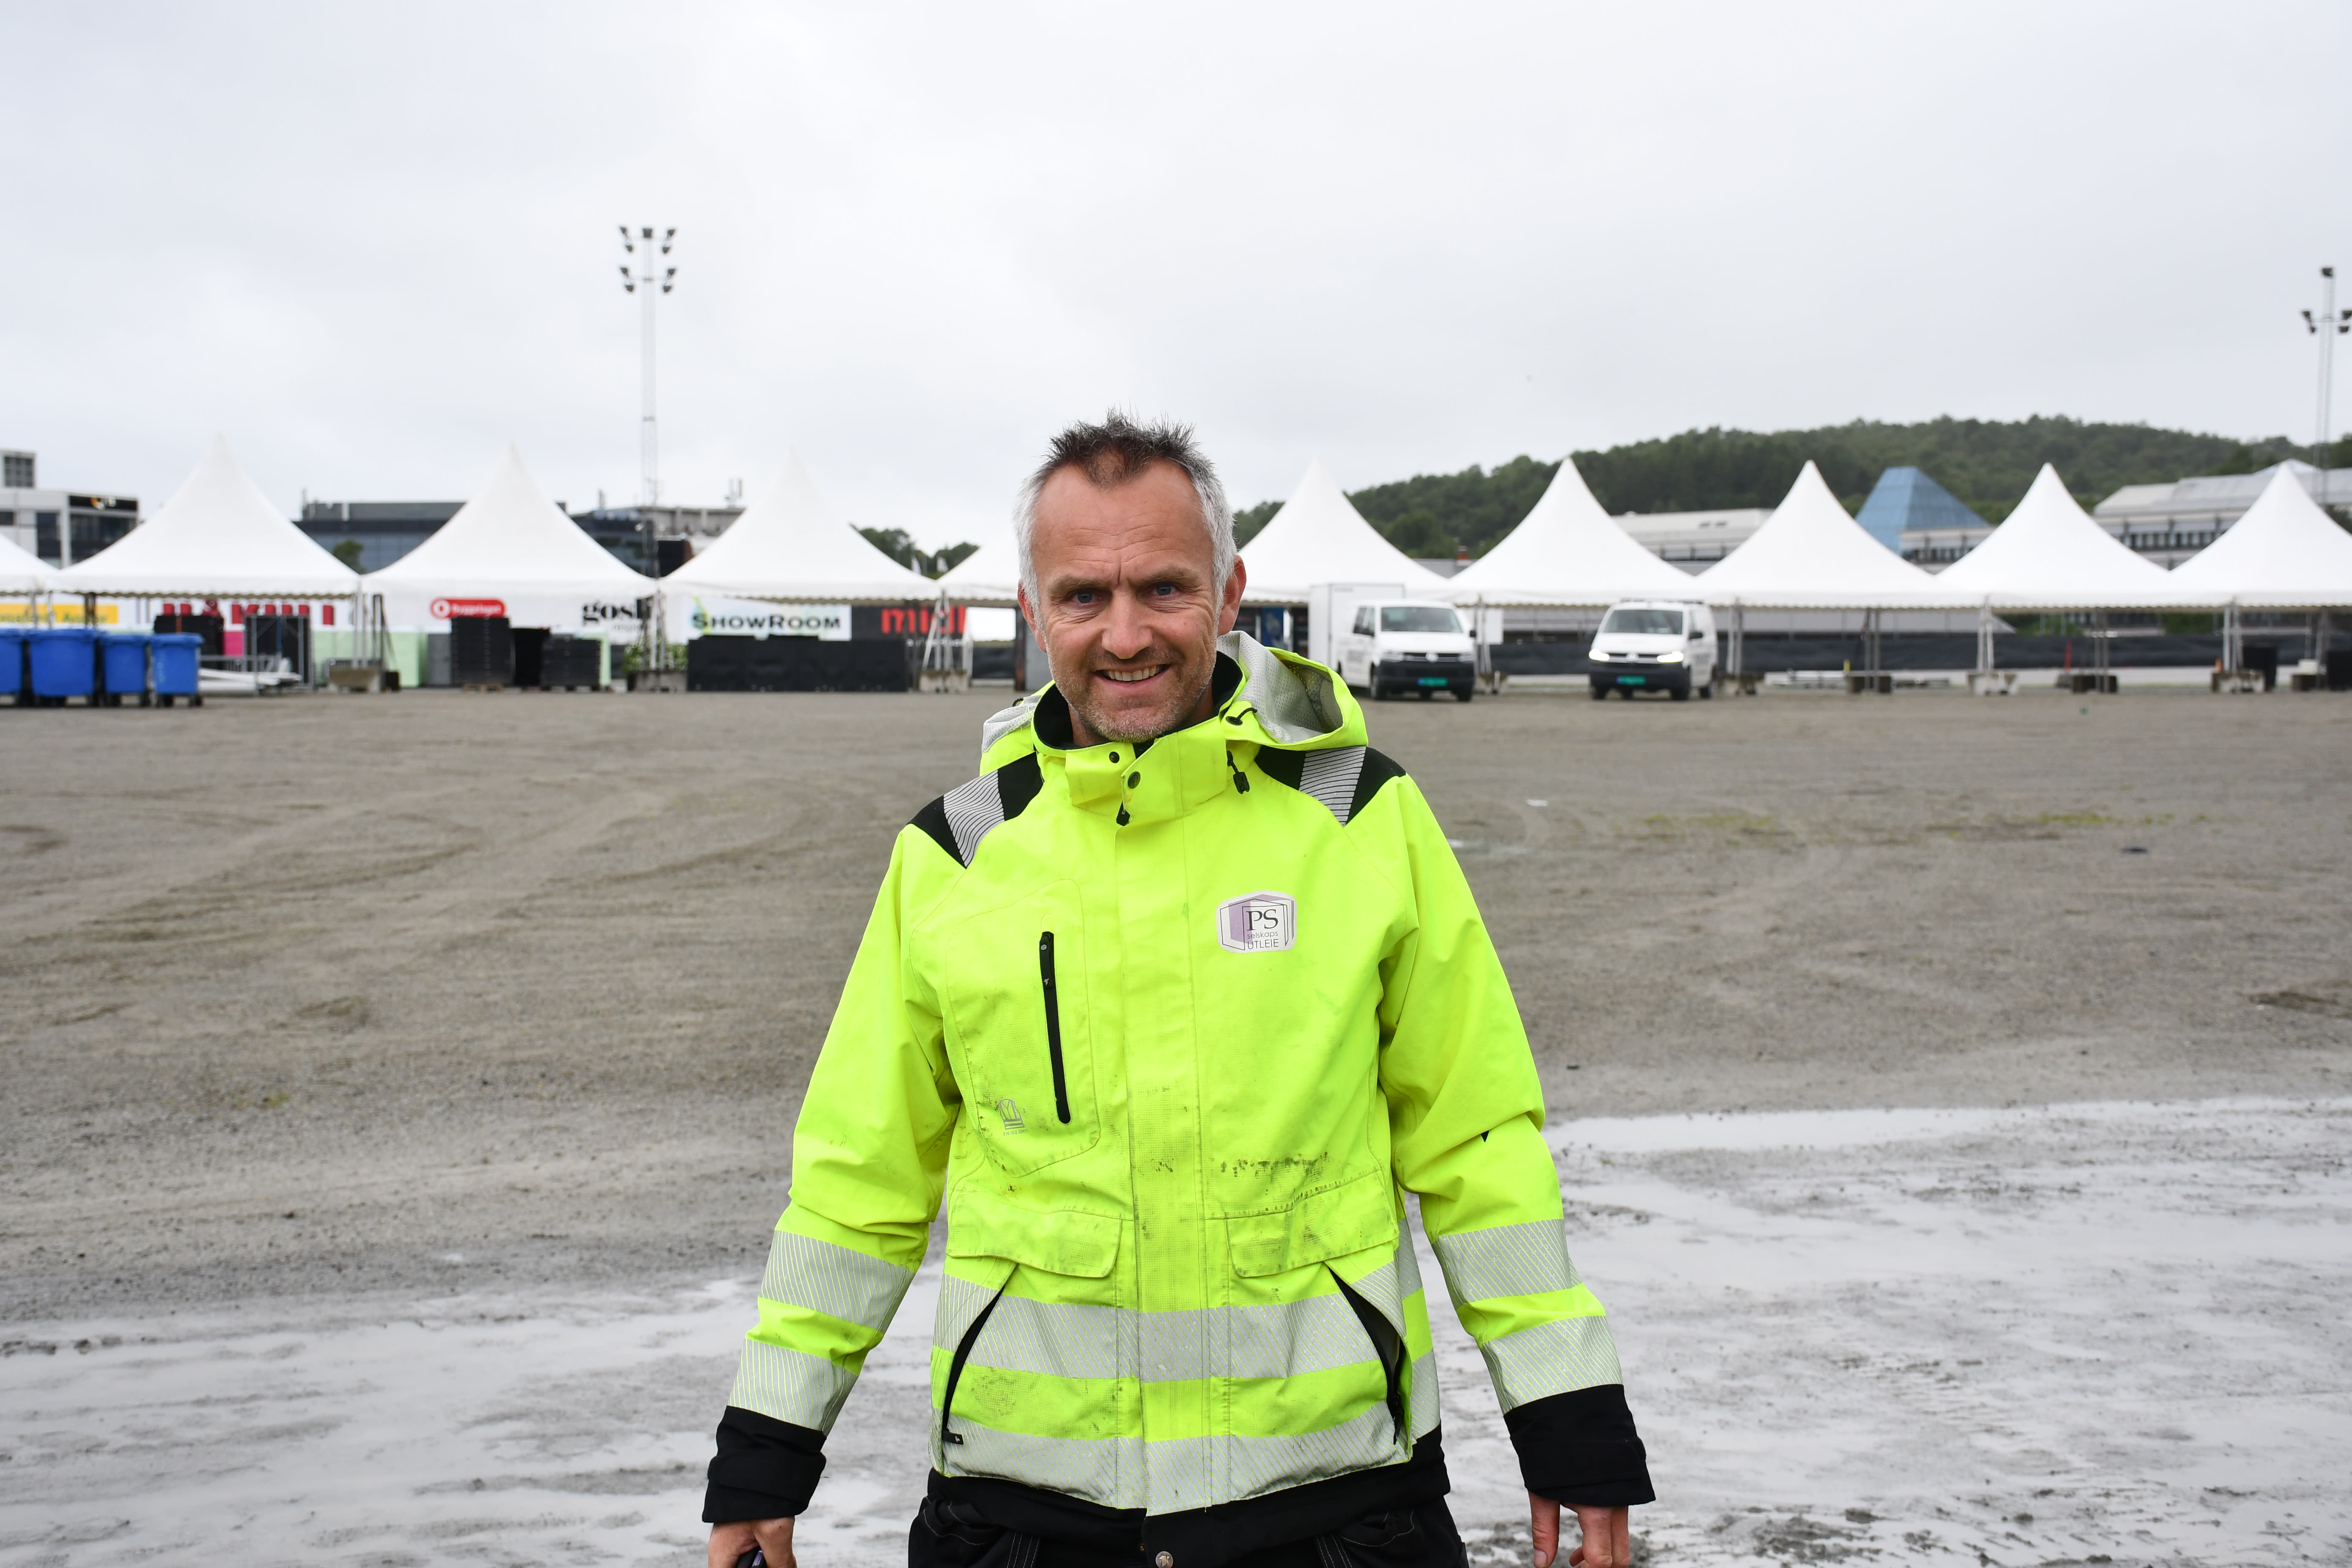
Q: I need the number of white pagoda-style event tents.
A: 10